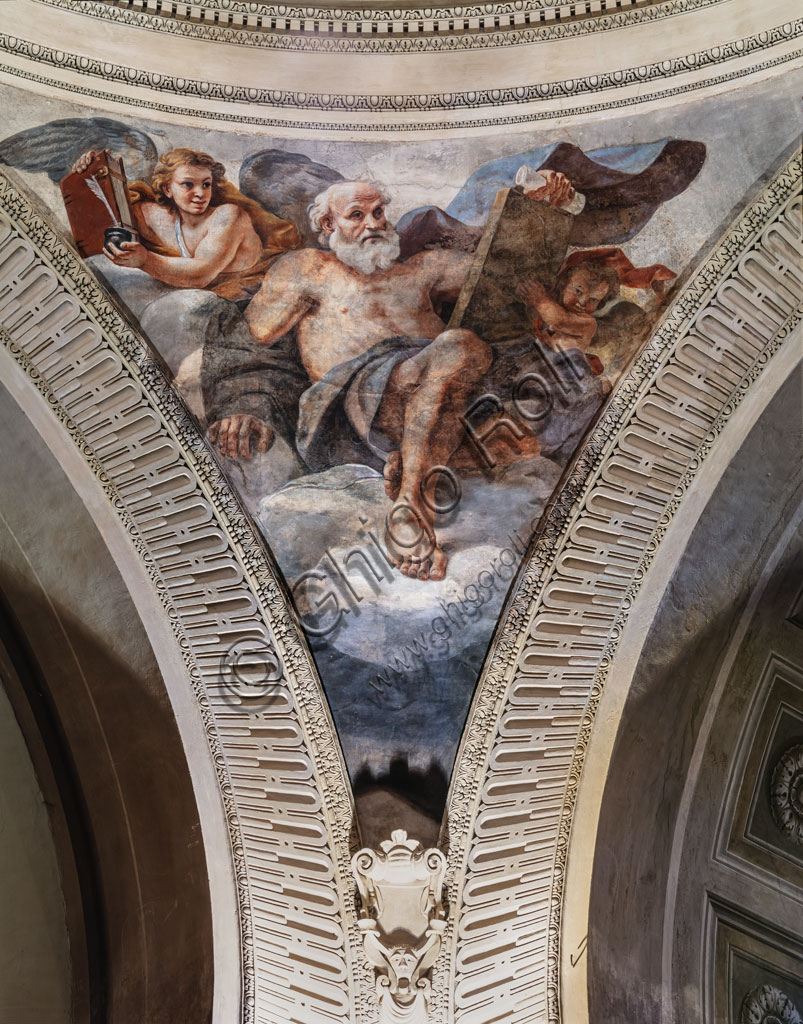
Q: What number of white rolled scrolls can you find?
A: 1